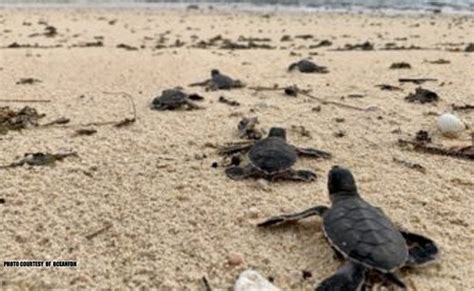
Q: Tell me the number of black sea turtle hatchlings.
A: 5